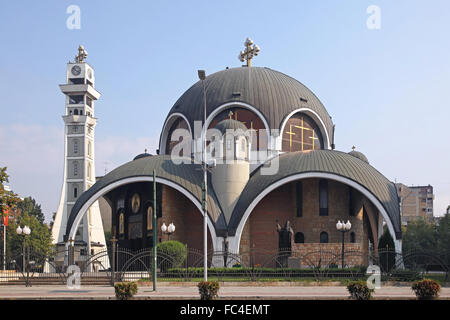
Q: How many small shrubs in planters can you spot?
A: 4